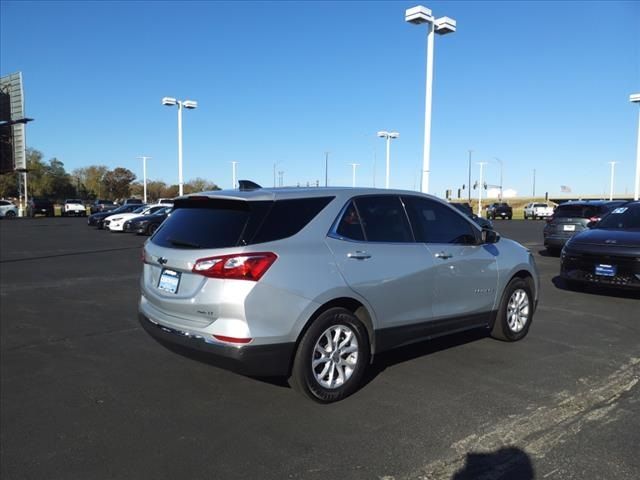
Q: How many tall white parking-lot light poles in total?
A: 9